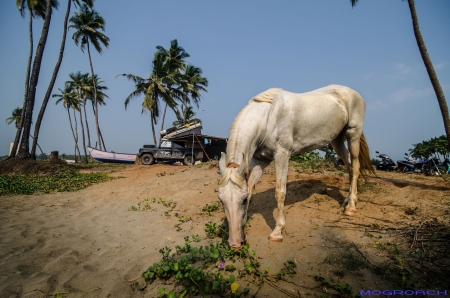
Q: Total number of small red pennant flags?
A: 0